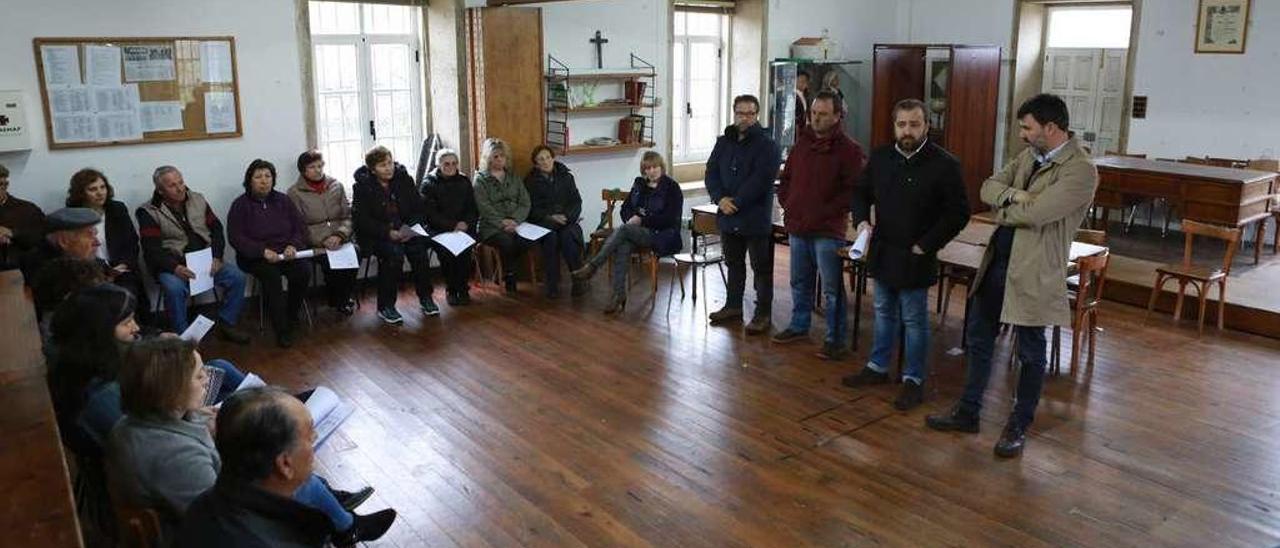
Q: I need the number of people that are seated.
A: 15